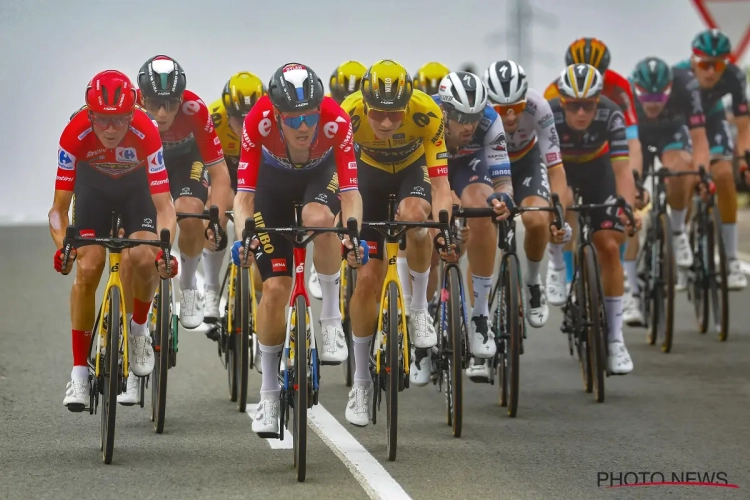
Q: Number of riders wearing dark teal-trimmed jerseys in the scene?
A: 2